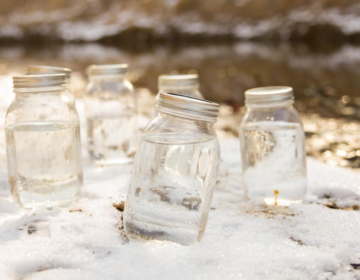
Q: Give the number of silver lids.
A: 6